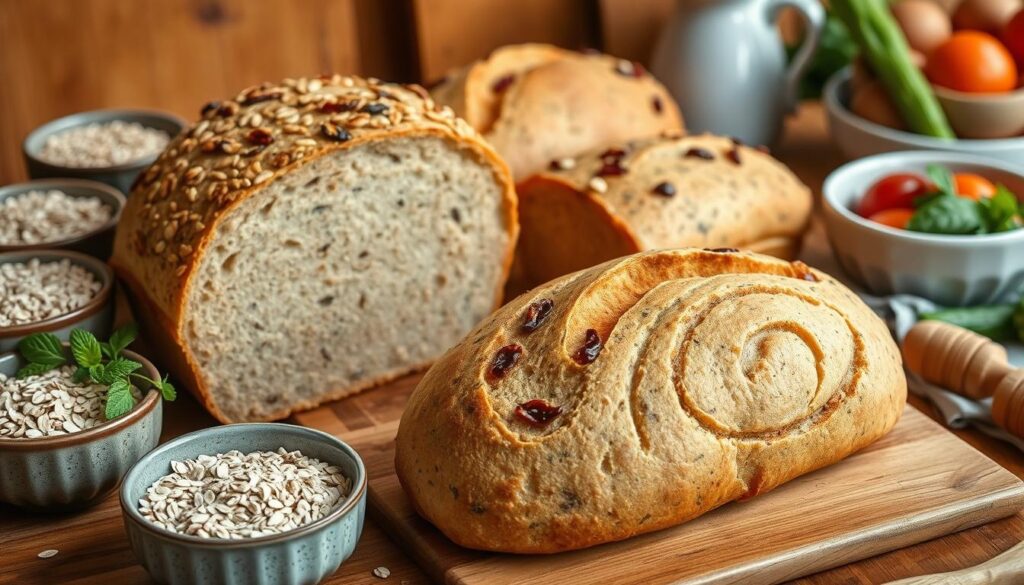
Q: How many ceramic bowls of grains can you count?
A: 5